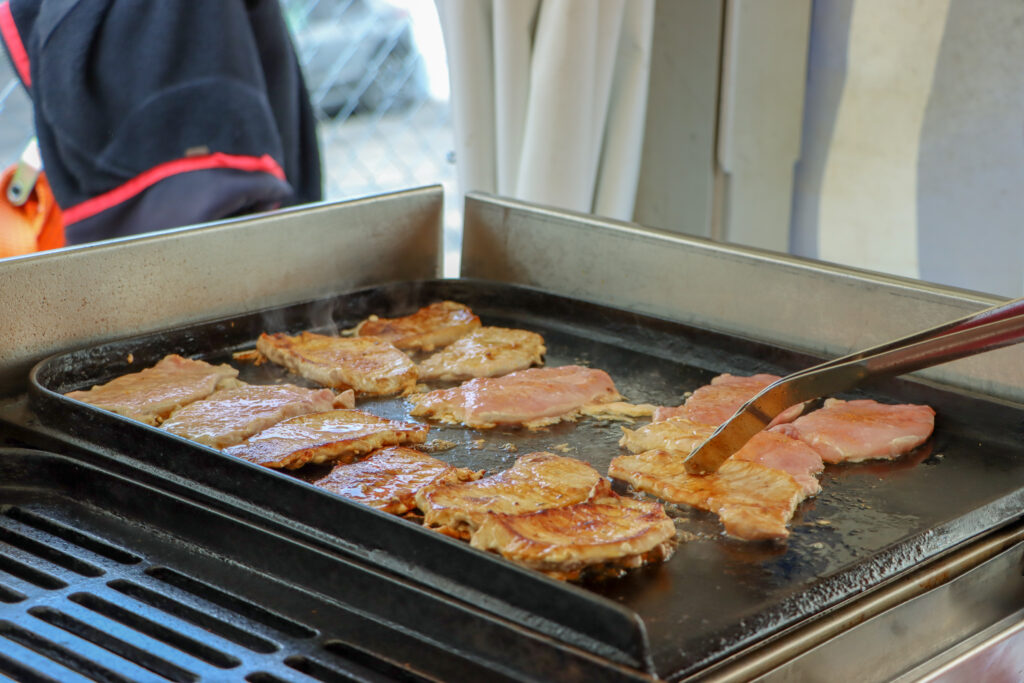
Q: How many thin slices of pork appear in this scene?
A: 15